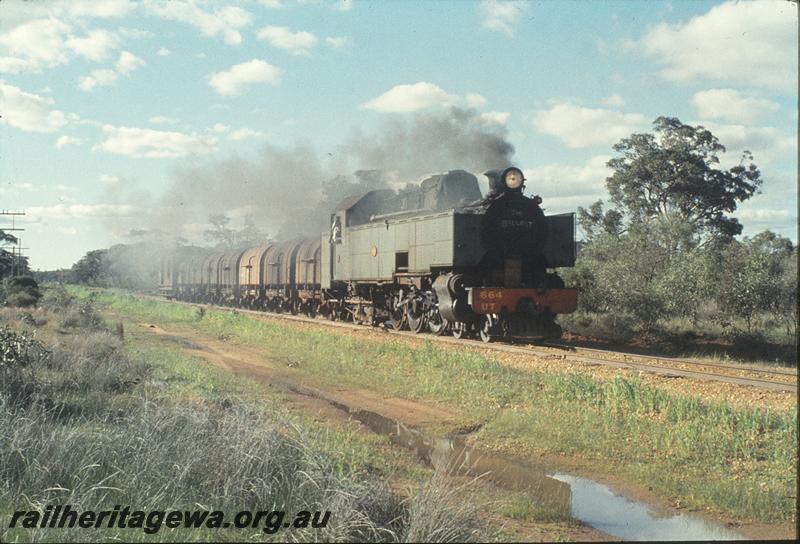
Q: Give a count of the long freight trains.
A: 1